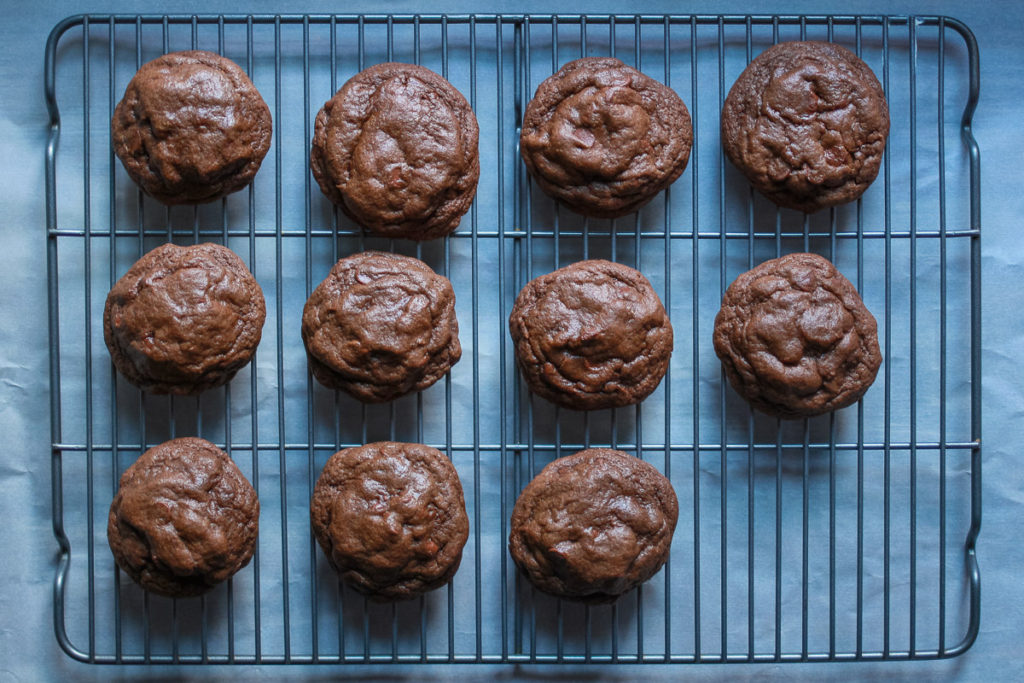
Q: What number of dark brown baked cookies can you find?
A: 11